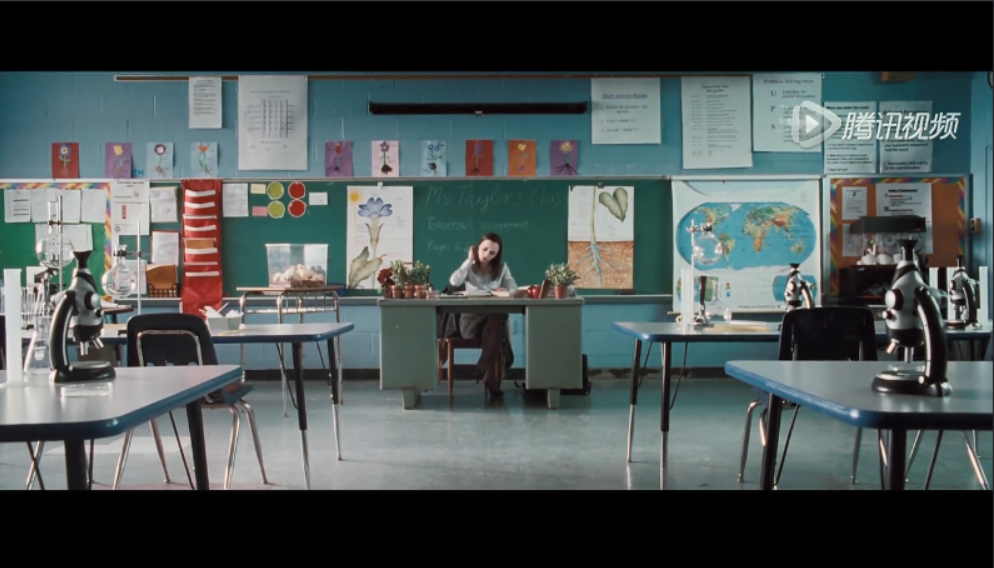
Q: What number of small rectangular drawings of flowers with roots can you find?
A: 10